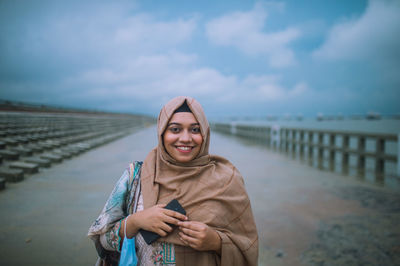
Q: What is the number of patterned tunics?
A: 1